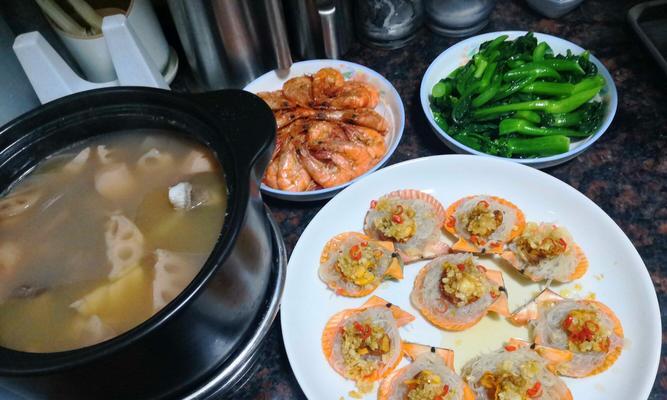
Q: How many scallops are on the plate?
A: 9